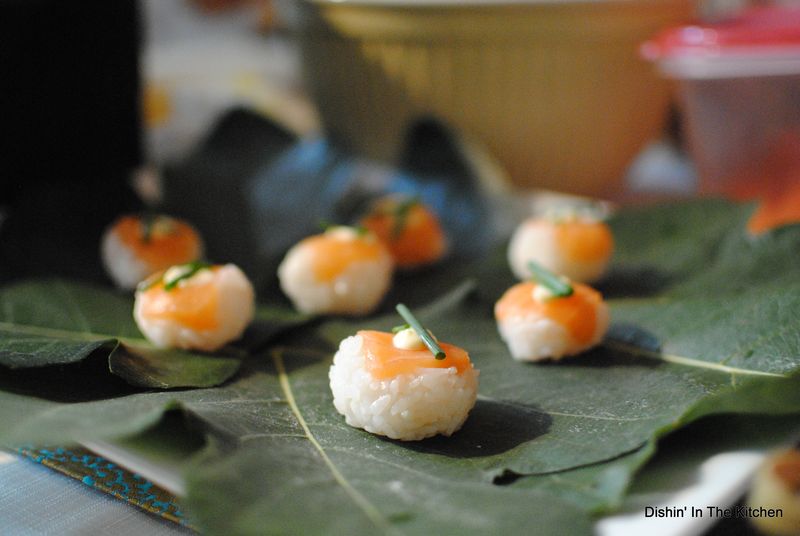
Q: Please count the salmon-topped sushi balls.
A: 7